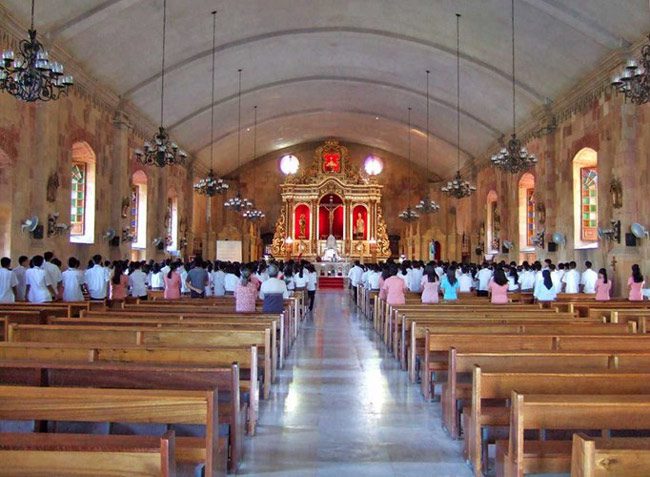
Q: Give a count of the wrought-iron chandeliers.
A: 10